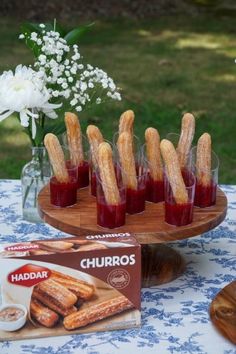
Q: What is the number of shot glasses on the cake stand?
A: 10